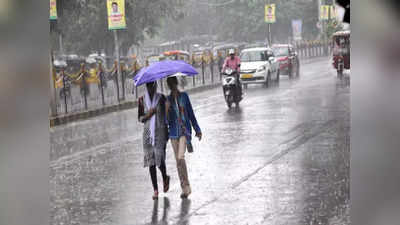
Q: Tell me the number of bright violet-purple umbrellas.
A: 1